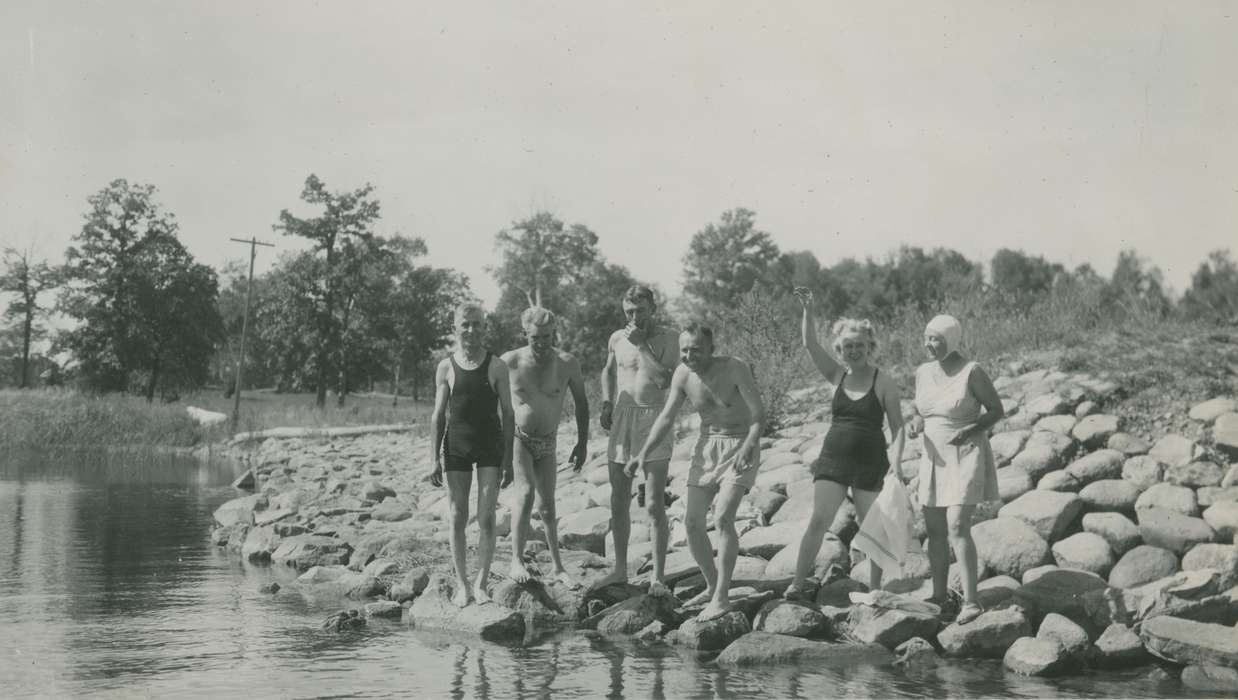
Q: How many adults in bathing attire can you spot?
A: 6